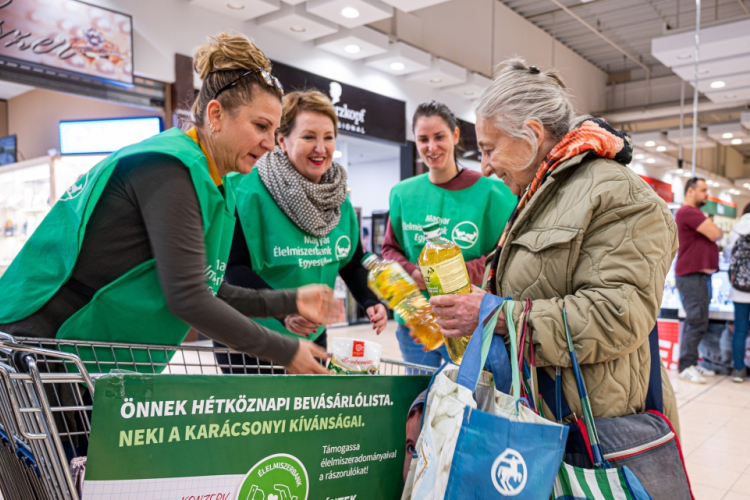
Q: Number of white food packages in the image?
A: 1